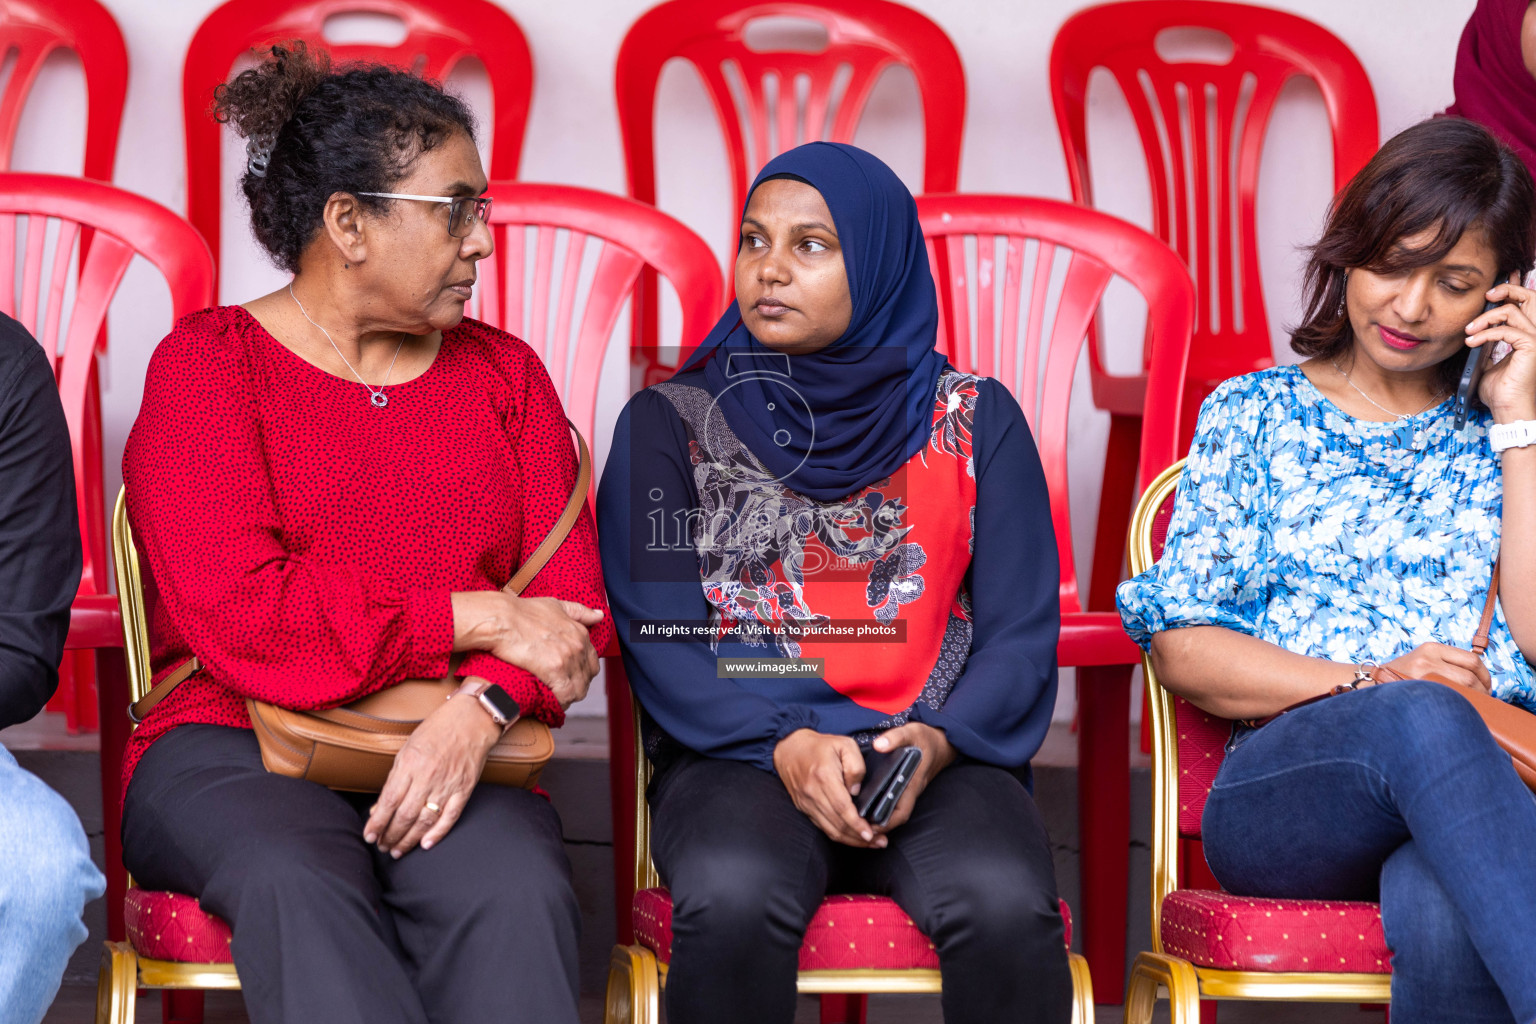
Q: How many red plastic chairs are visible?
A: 7